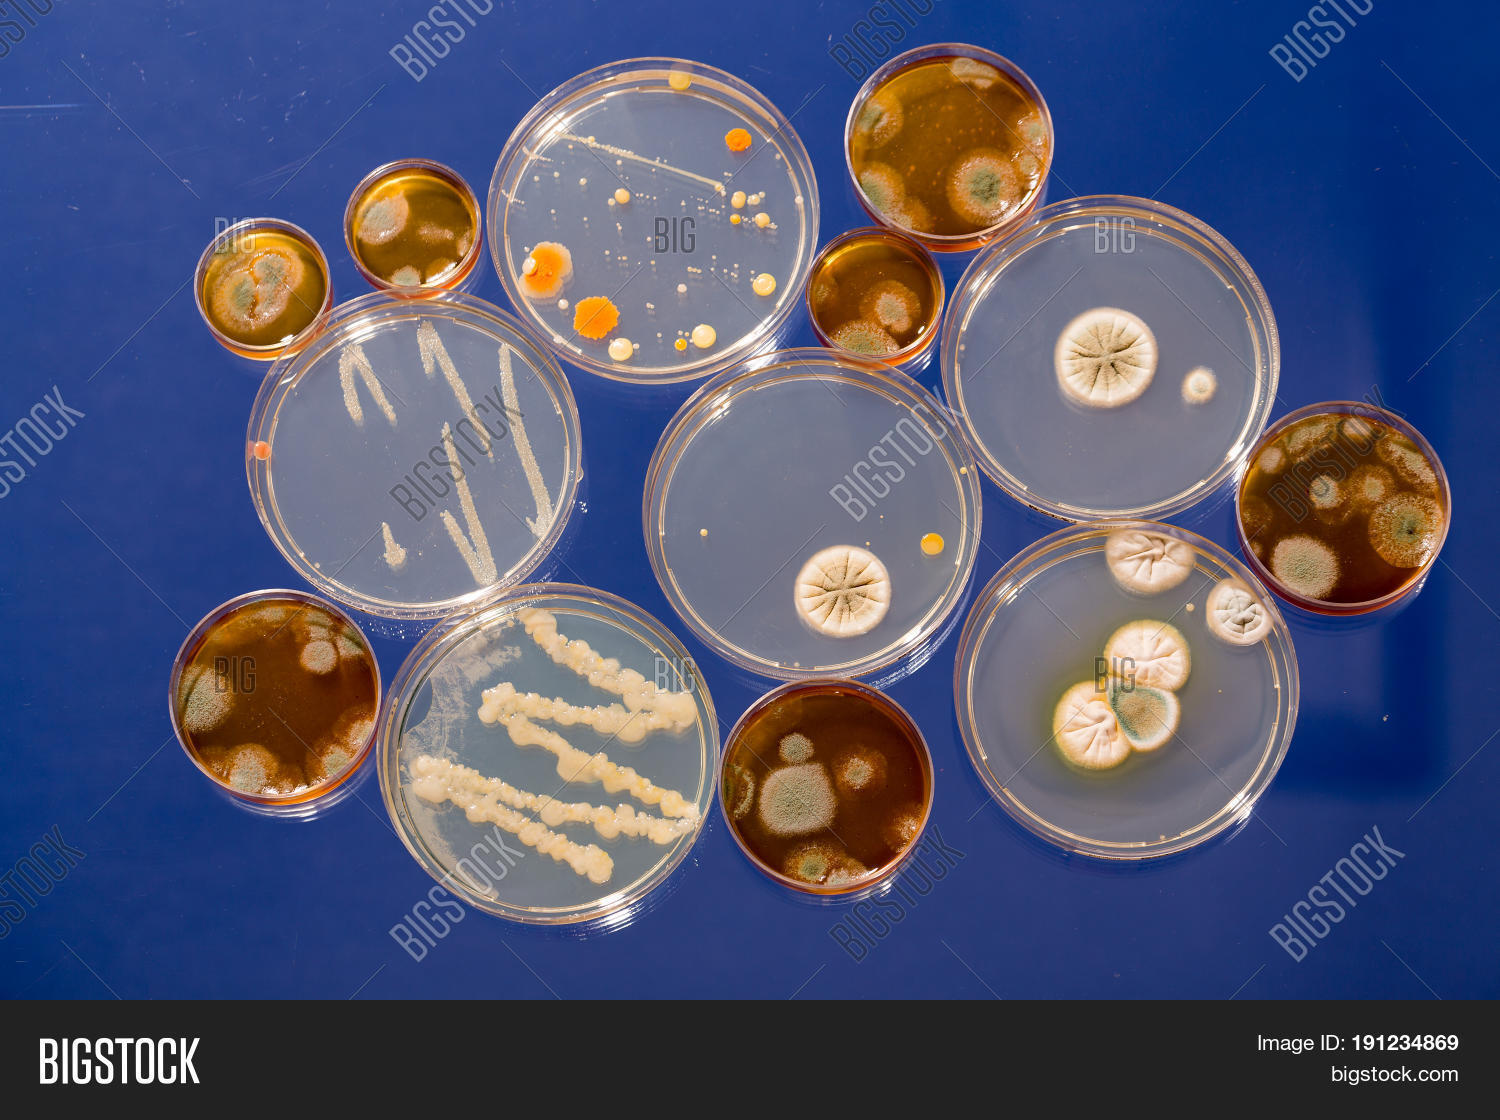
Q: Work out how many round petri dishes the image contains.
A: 13